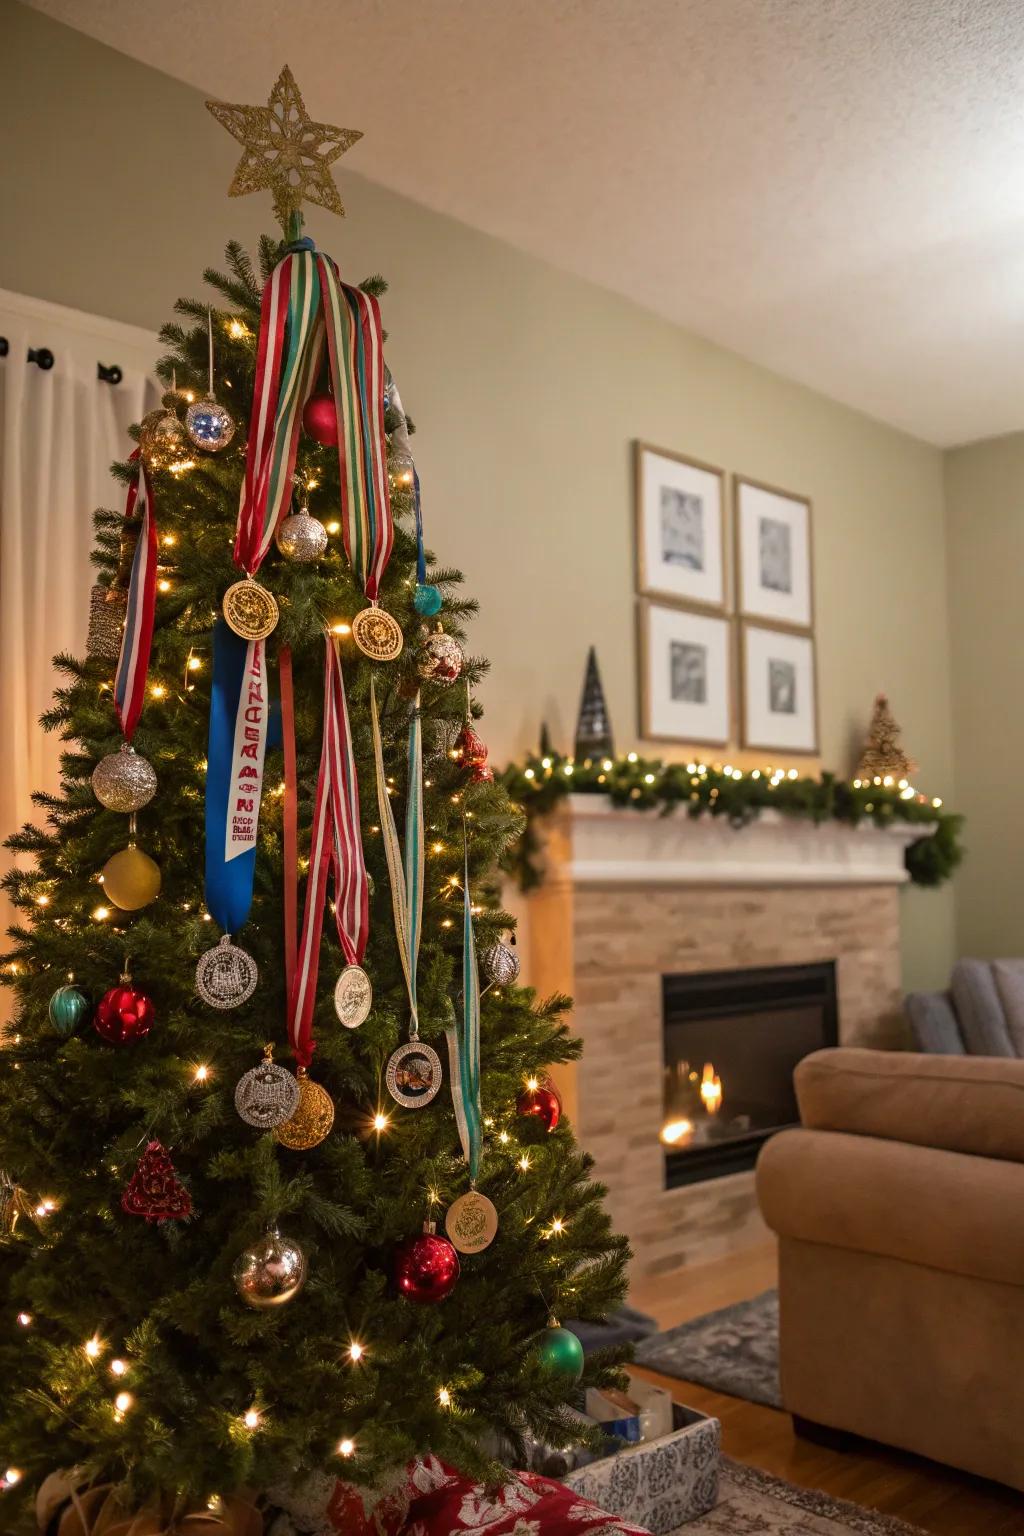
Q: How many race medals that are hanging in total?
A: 8